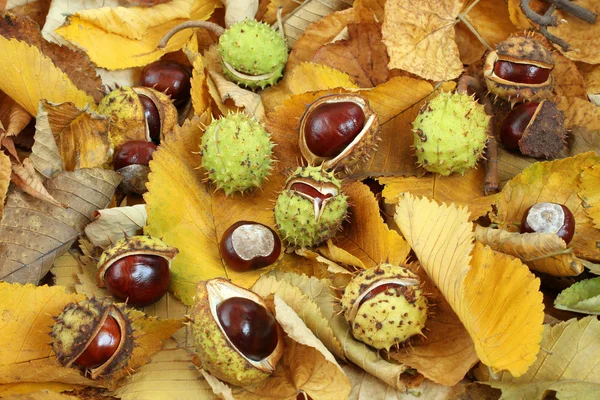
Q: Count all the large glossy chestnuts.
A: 11